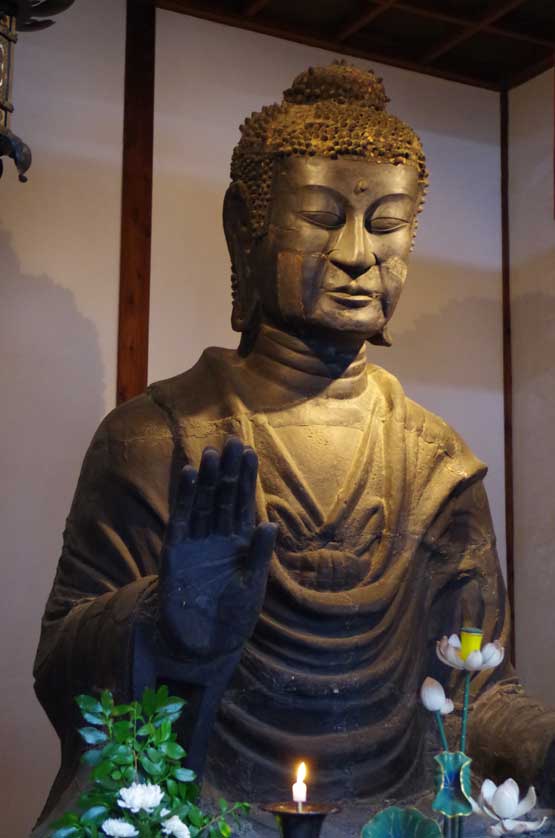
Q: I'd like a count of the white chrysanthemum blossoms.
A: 3